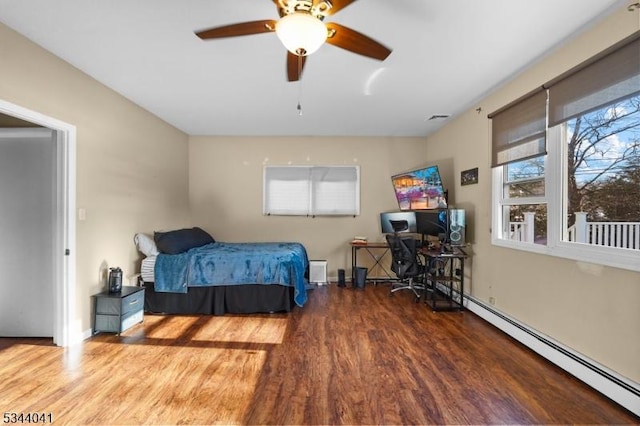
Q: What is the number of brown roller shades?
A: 2